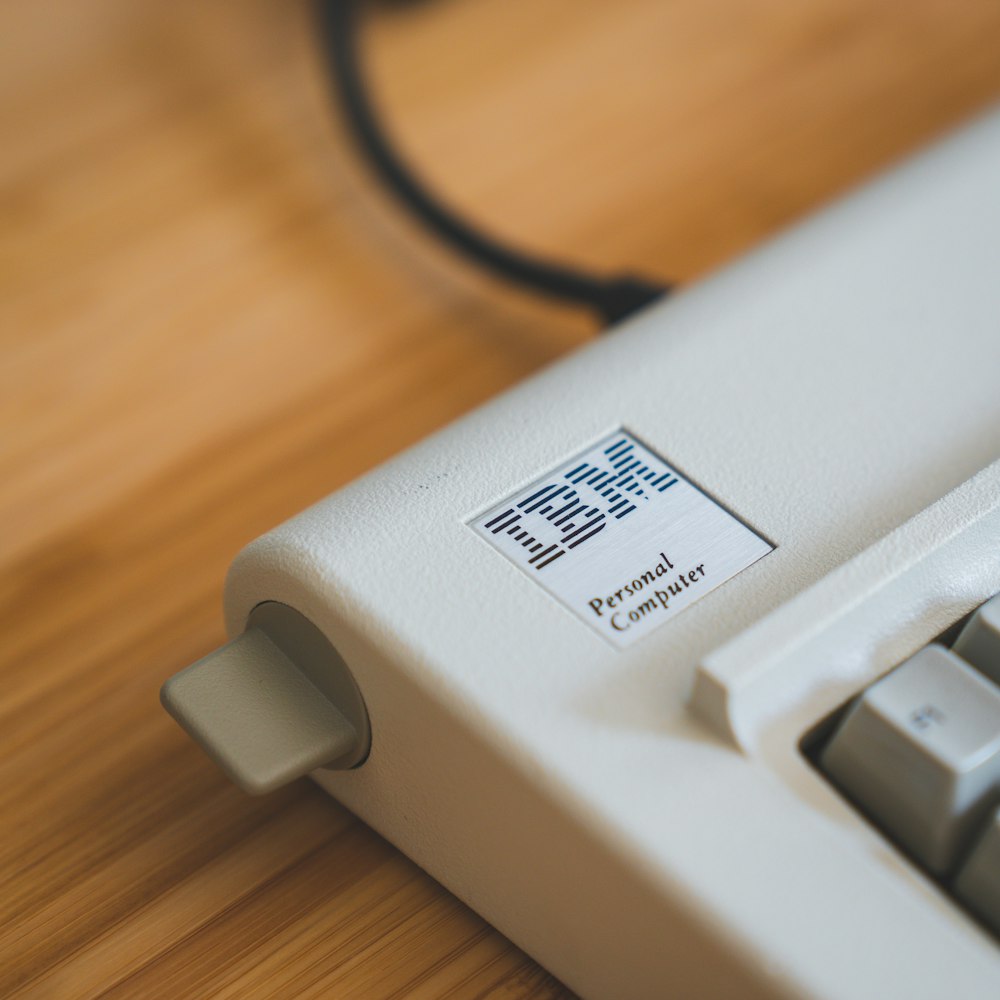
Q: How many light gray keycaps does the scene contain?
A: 3